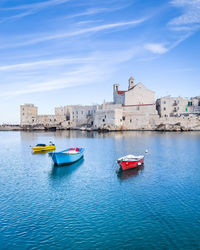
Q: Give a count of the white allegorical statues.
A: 0